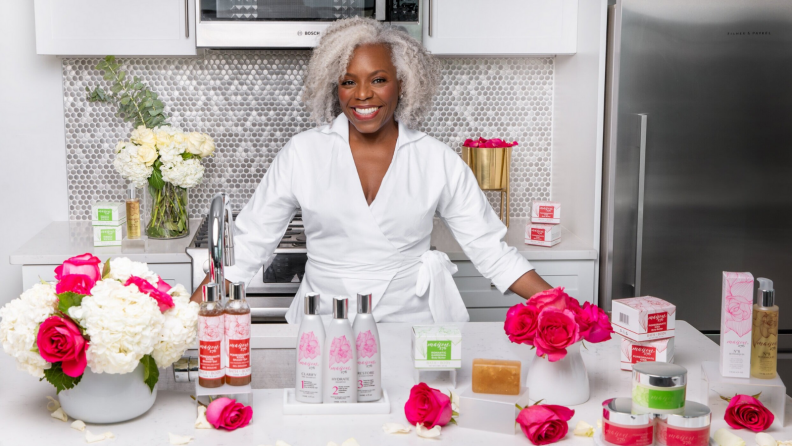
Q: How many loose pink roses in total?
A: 4